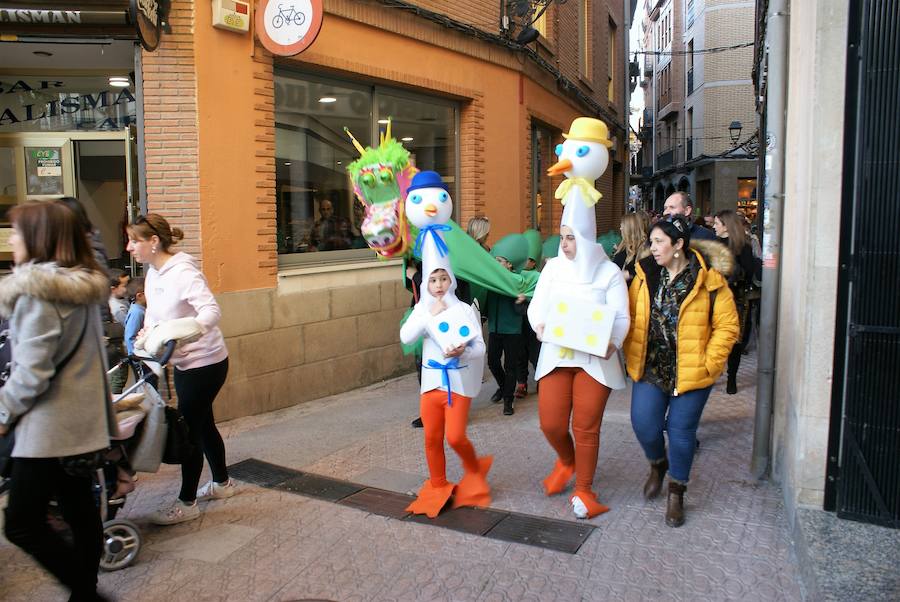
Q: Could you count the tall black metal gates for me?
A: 1